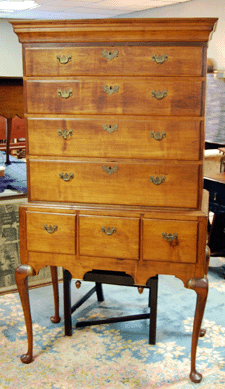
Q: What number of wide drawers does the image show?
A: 4